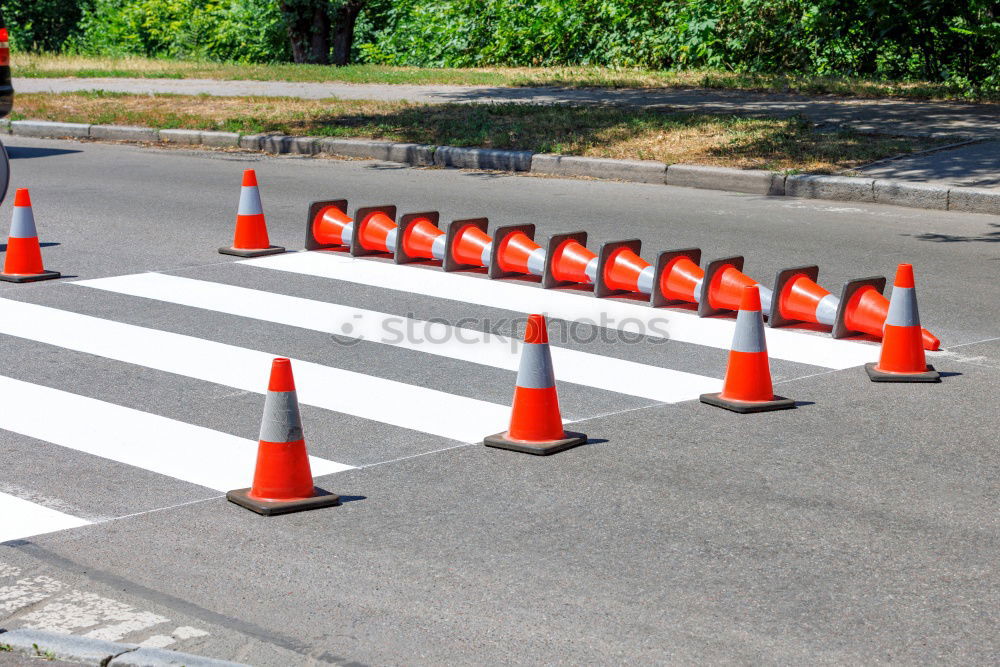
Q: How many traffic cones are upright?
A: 6